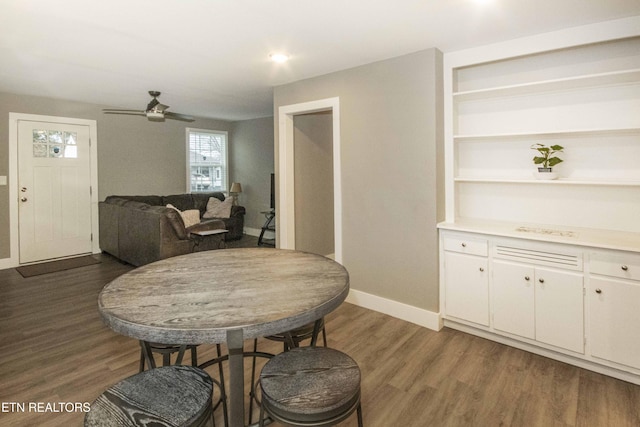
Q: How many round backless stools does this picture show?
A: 4